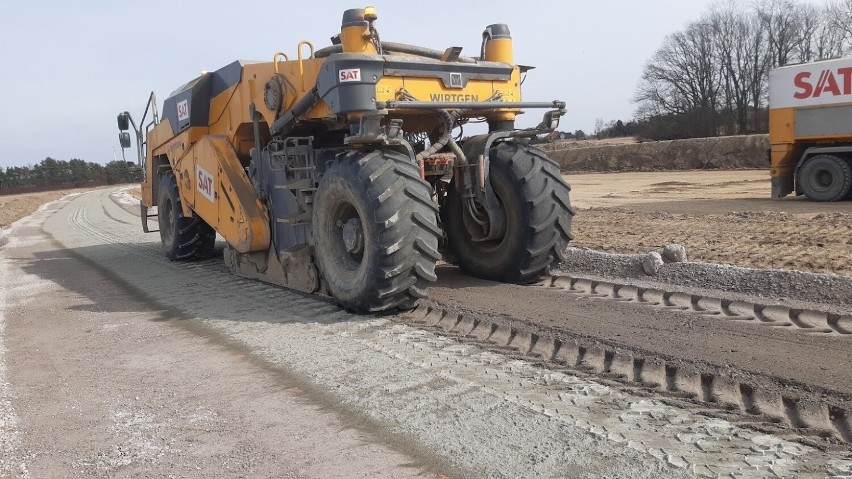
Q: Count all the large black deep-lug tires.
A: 3